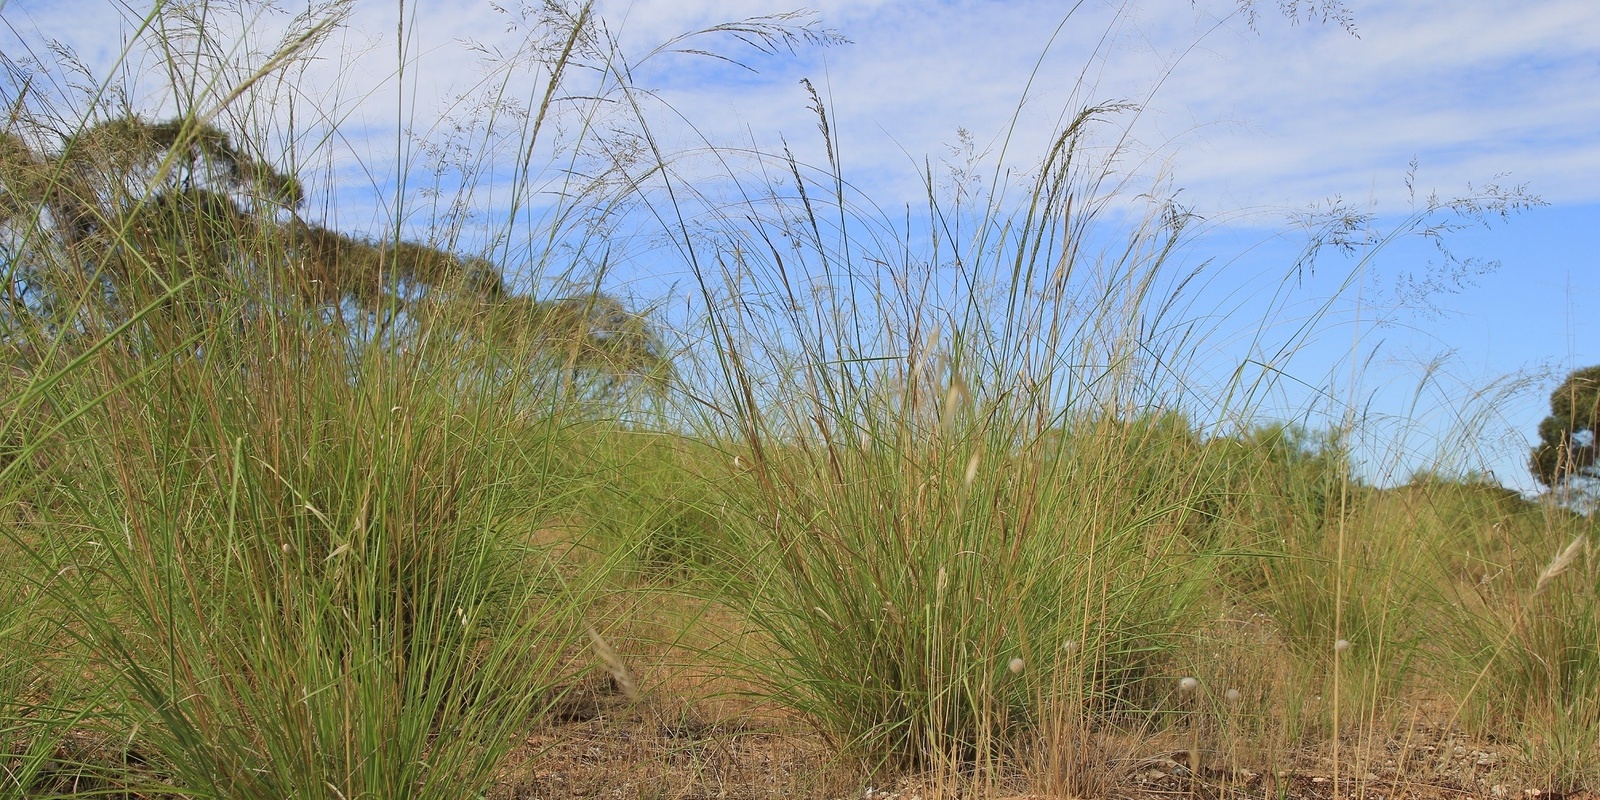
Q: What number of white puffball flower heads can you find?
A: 5